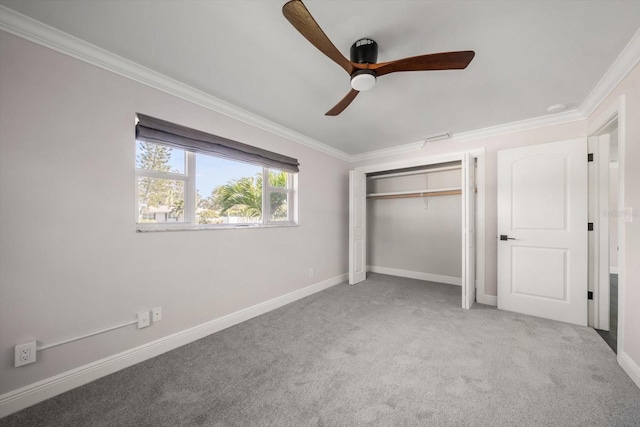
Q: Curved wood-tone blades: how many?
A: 3